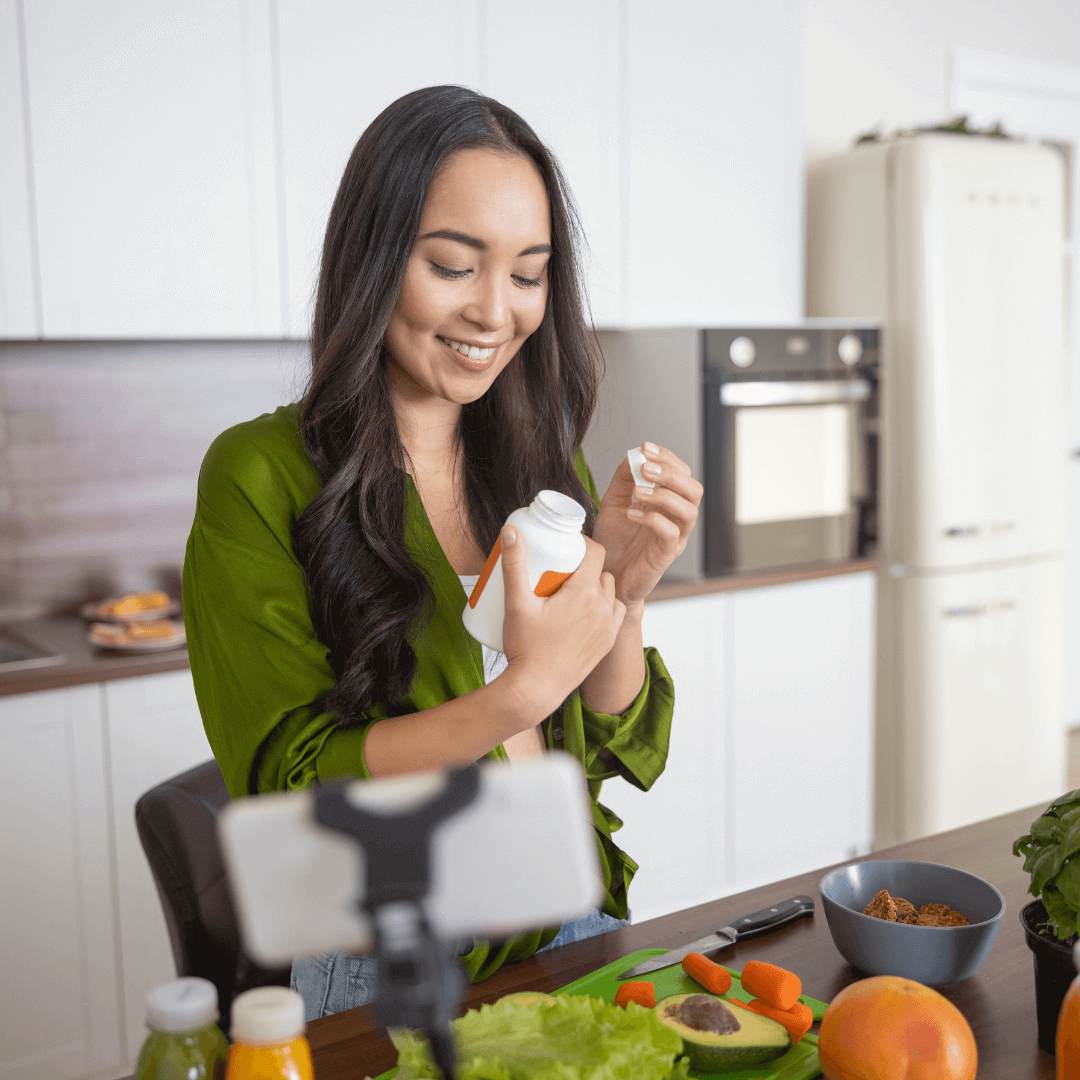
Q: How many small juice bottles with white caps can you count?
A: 2